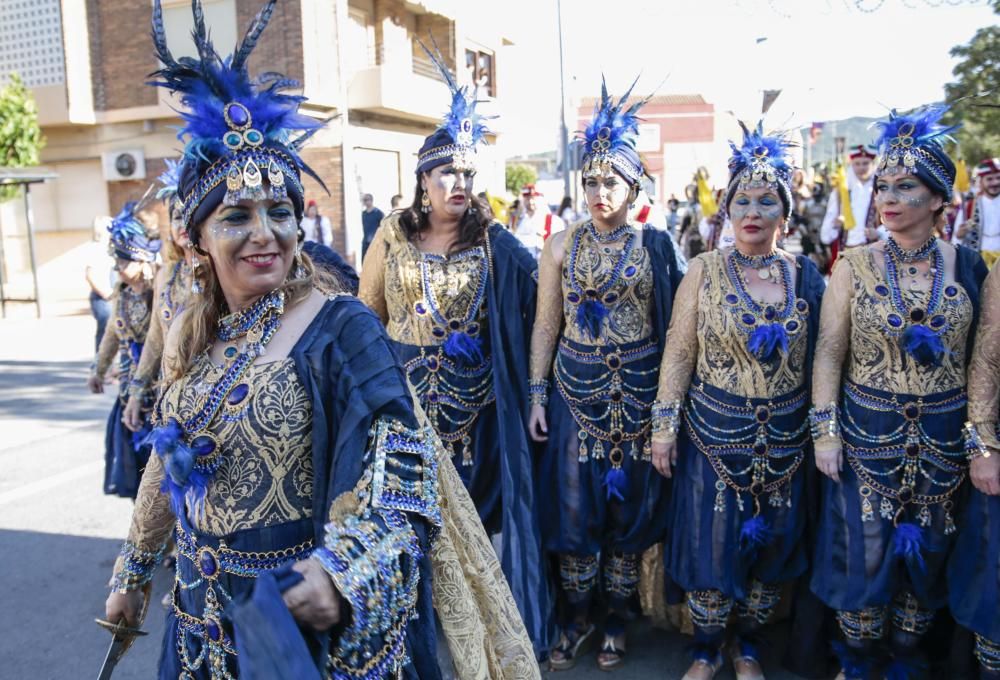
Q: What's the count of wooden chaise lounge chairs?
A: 0